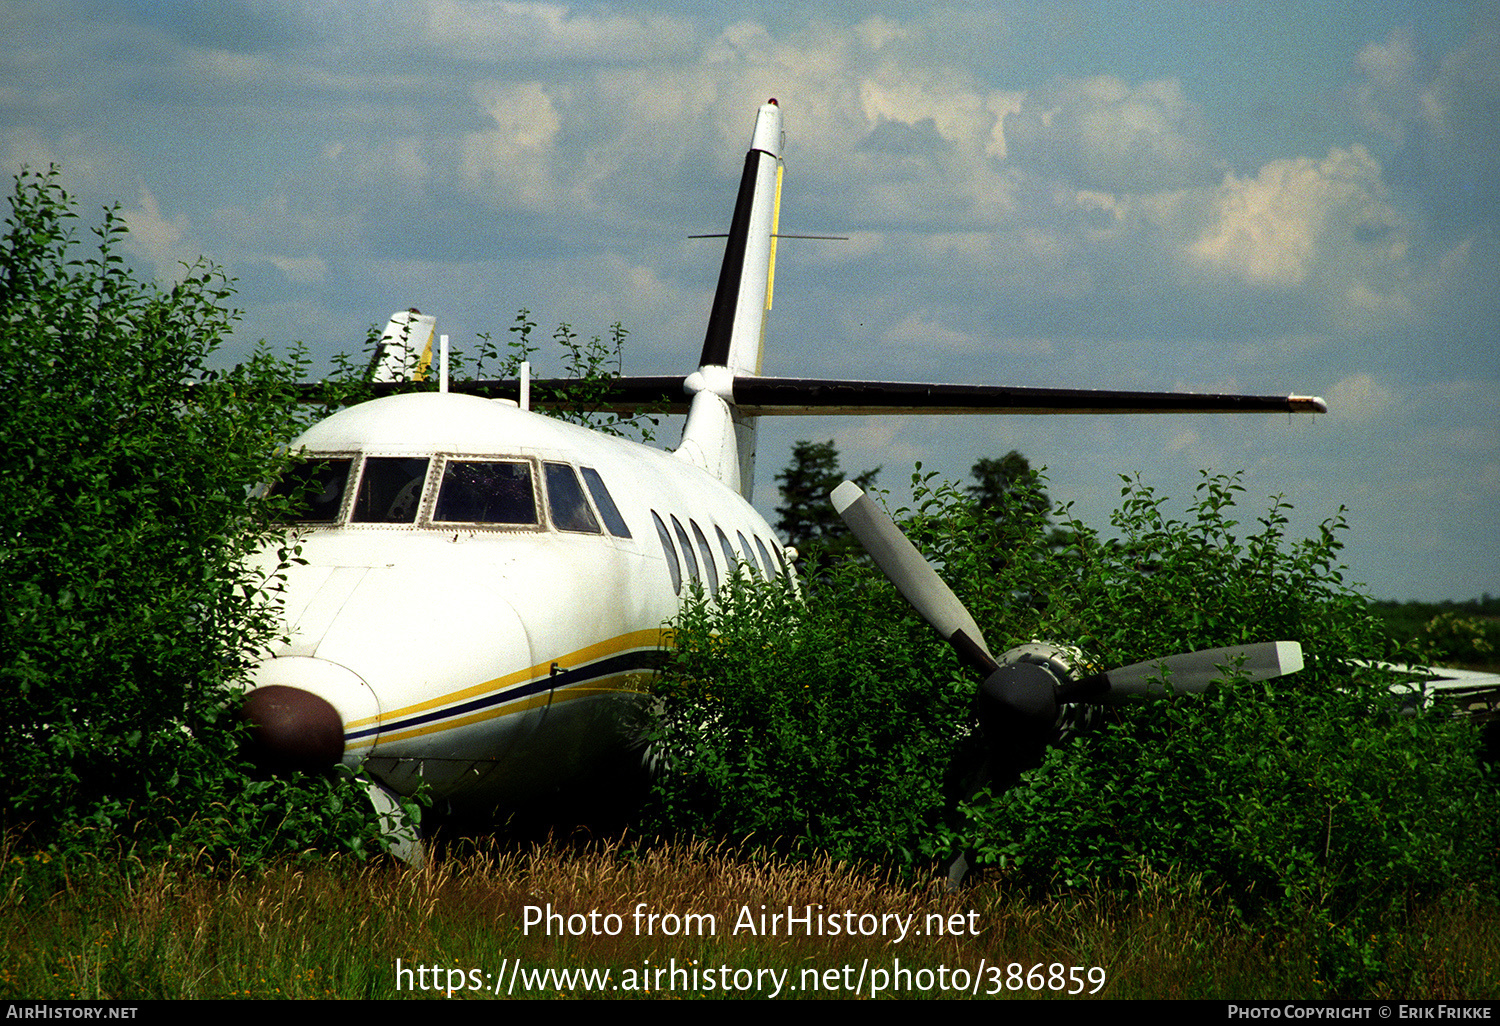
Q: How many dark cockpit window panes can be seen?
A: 5